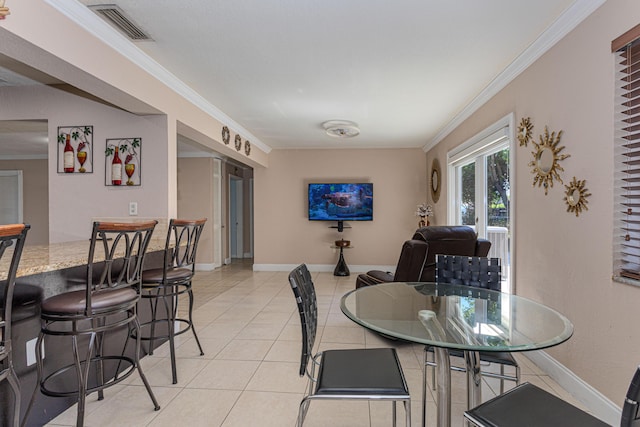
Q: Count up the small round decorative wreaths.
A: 3